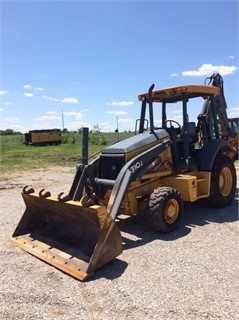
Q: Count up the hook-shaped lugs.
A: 4